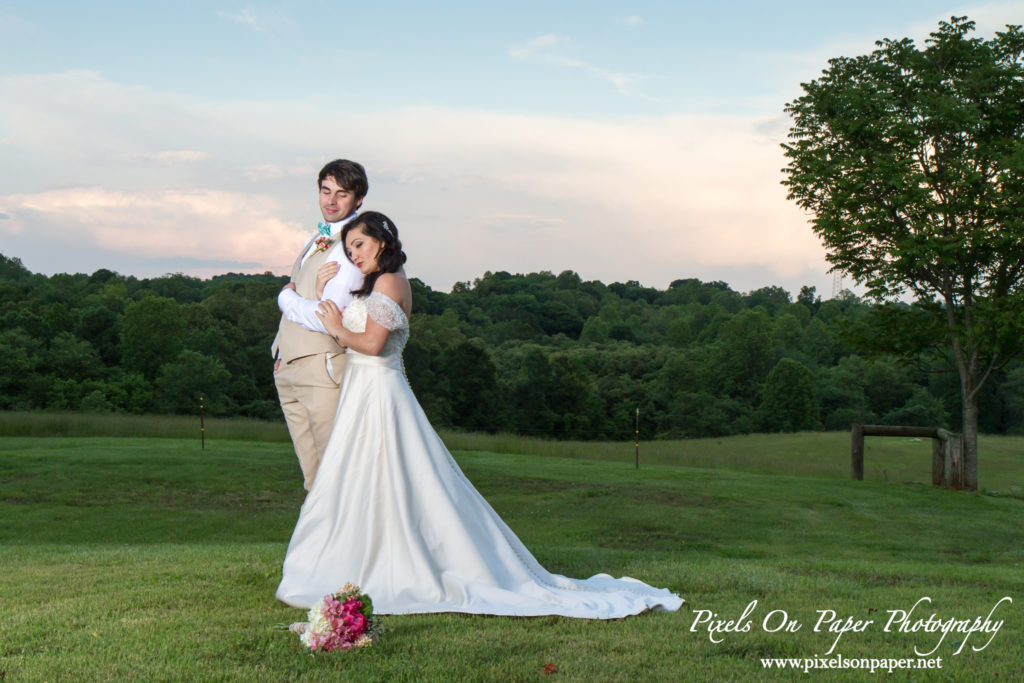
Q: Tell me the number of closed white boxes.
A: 0